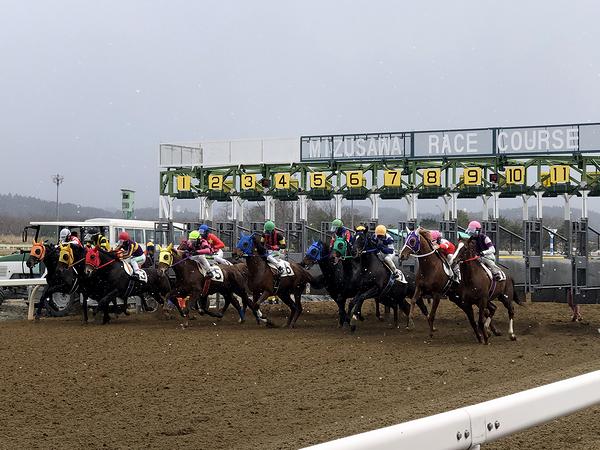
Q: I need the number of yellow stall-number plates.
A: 11